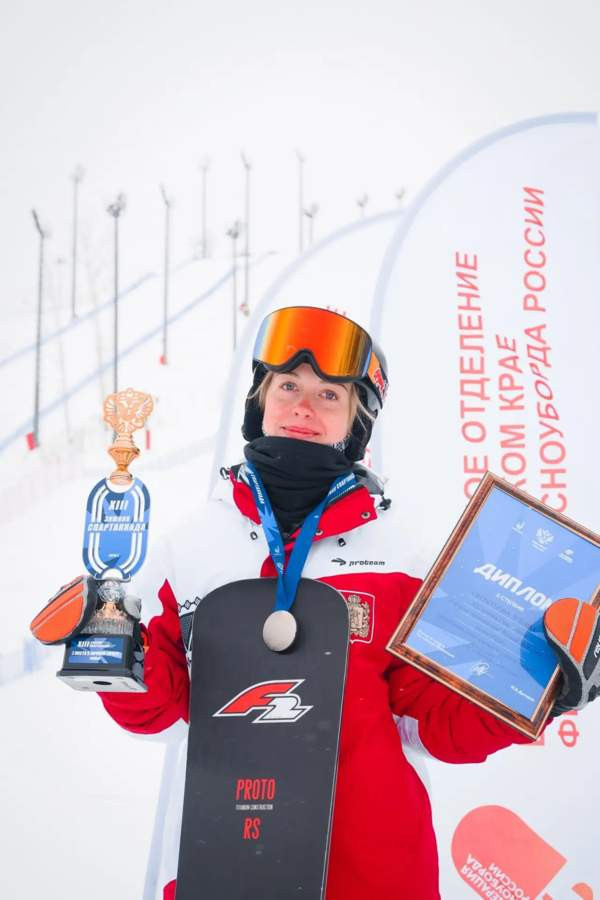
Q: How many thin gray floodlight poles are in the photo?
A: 11